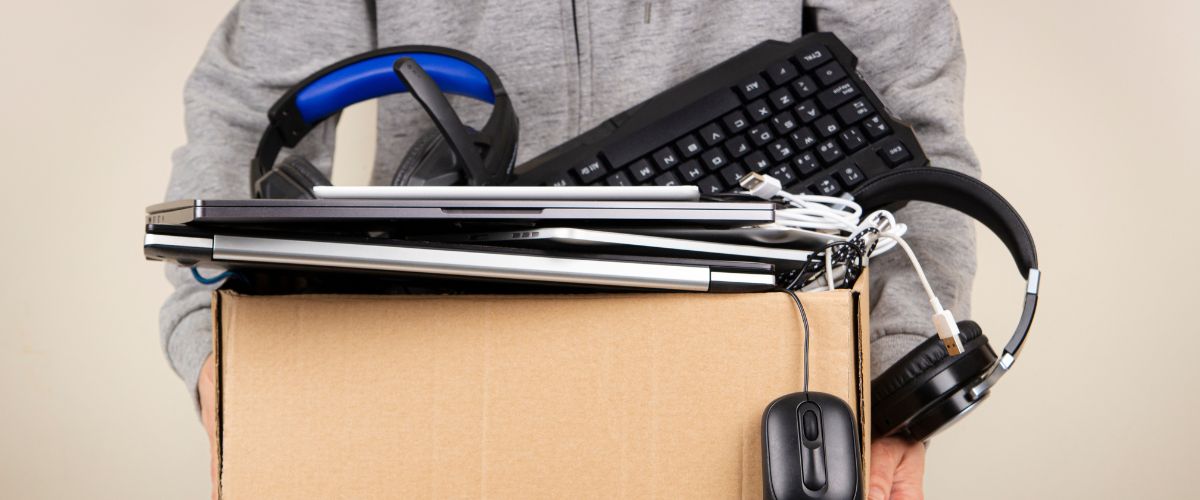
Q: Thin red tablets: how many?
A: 0